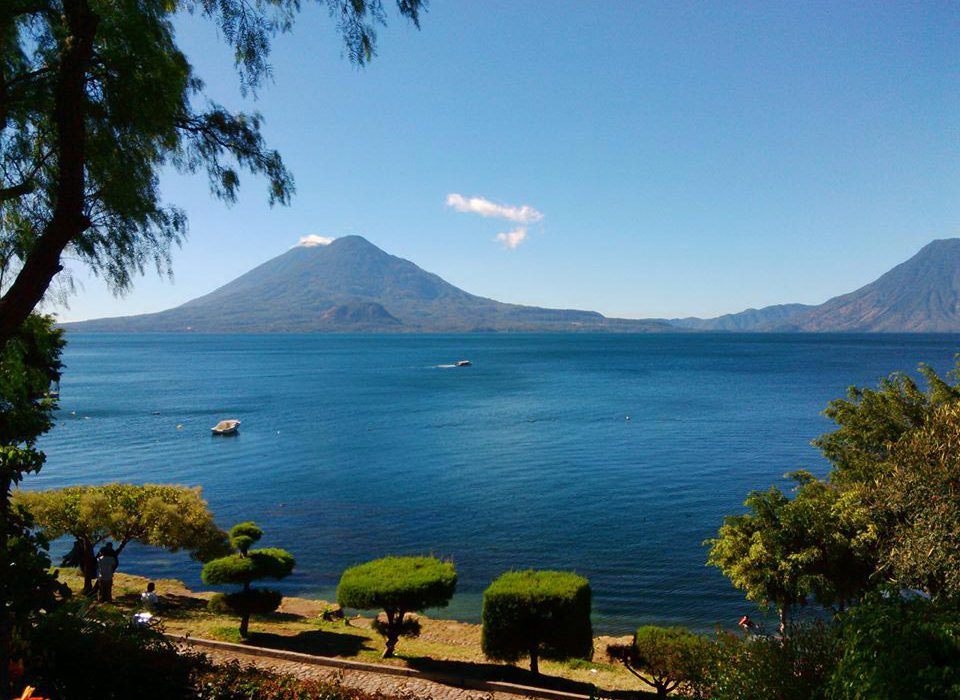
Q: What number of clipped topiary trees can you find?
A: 4